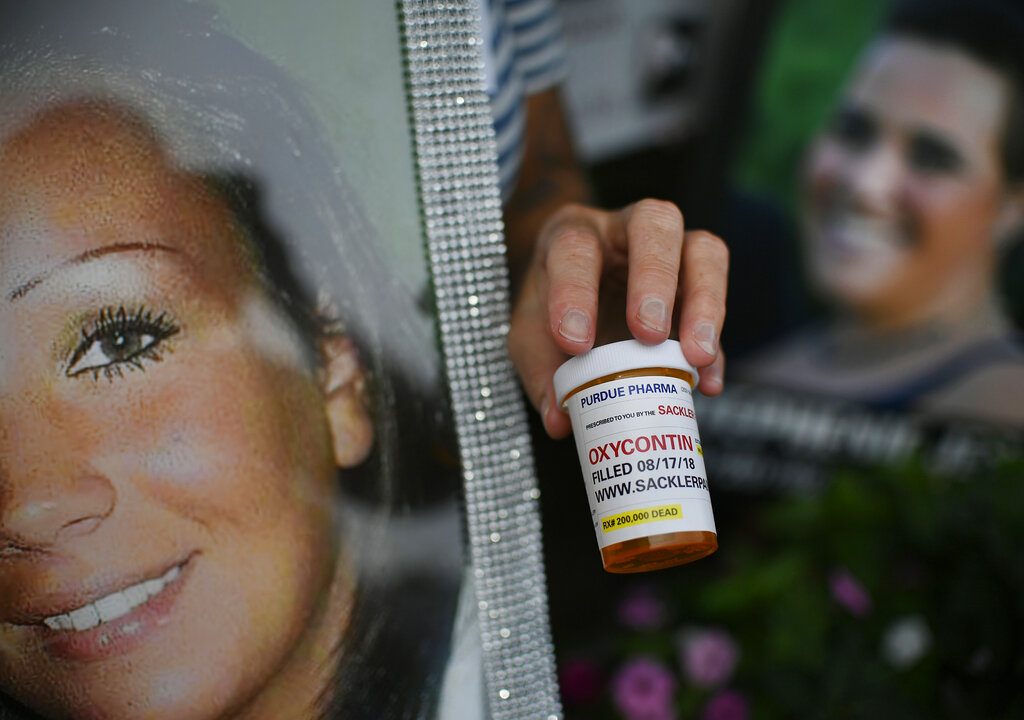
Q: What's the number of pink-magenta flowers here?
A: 6